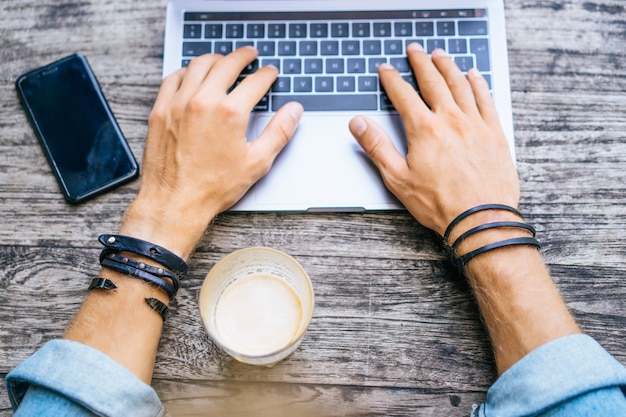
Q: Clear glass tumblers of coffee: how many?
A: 1